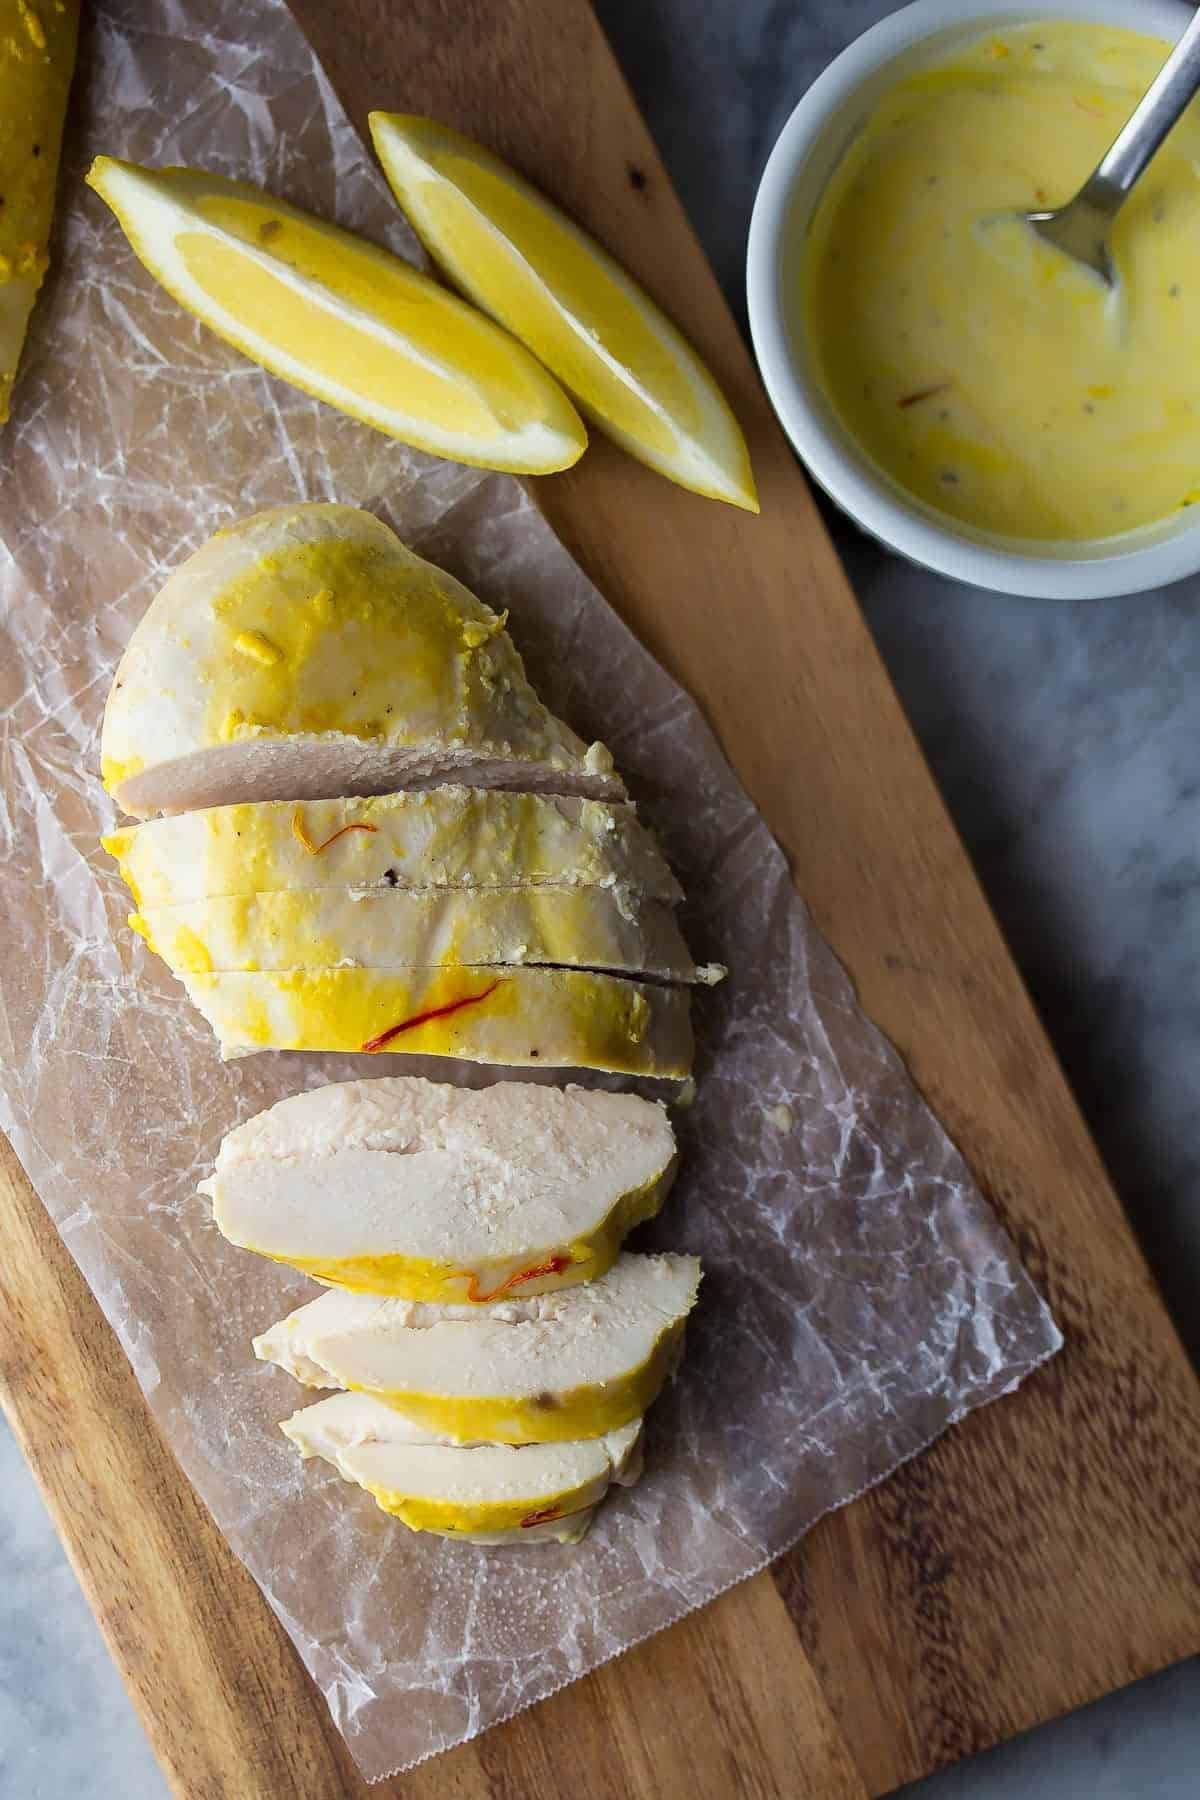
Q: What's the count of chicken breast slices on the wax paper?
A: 7